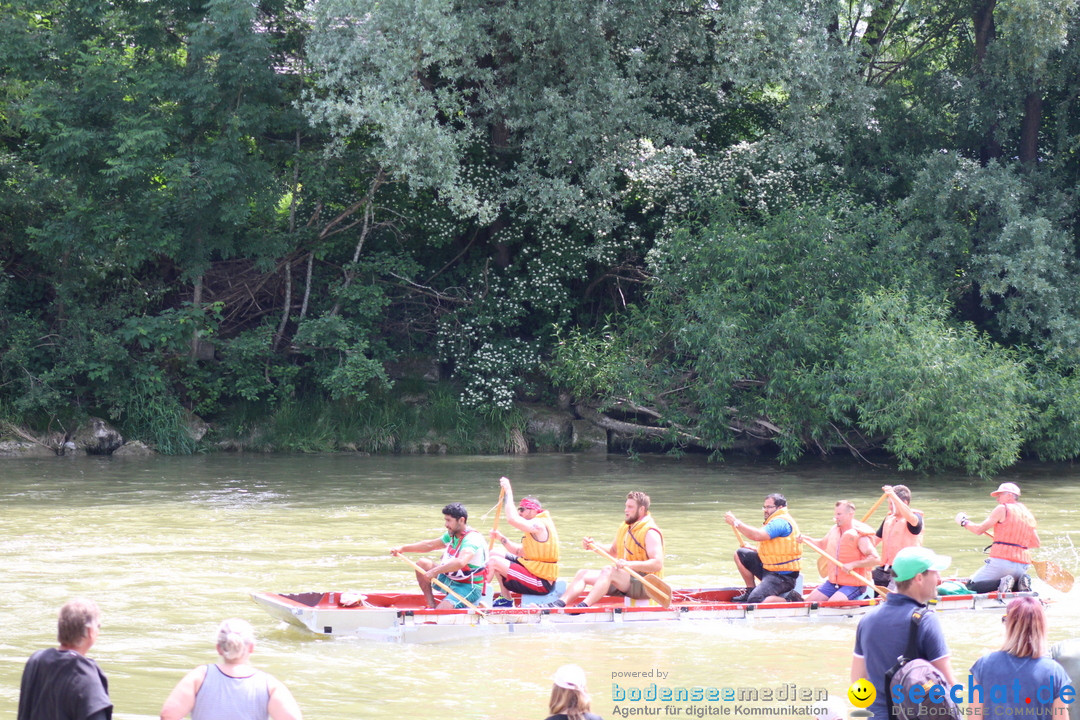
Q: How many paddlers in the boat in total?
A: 7